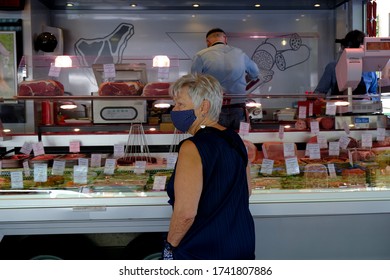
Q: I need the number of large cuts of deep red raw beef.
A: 3